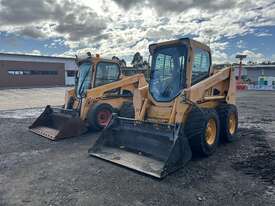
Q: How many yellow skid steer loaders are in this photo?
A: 2